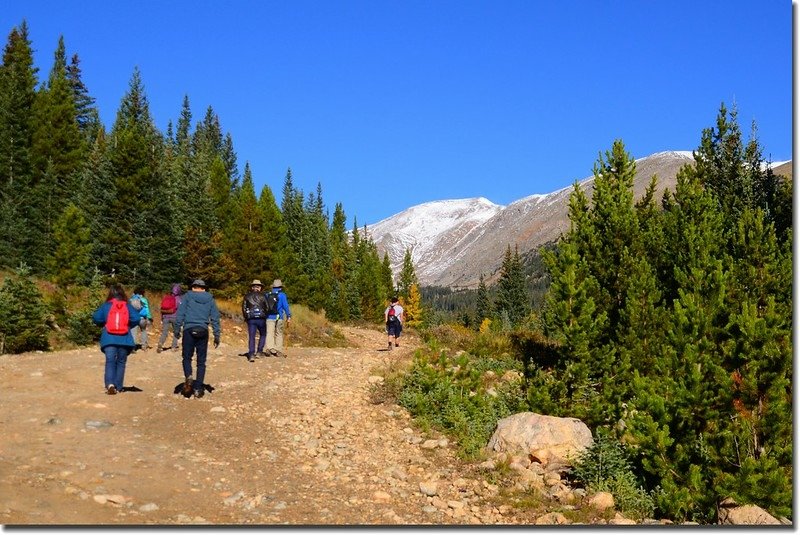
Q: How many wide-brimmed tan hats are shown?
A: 2